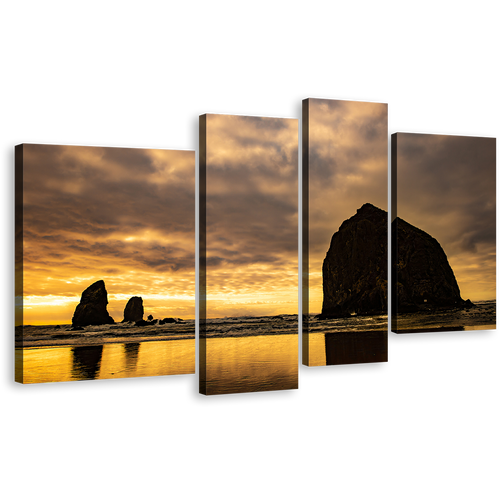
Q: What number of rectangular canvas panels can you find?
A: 4